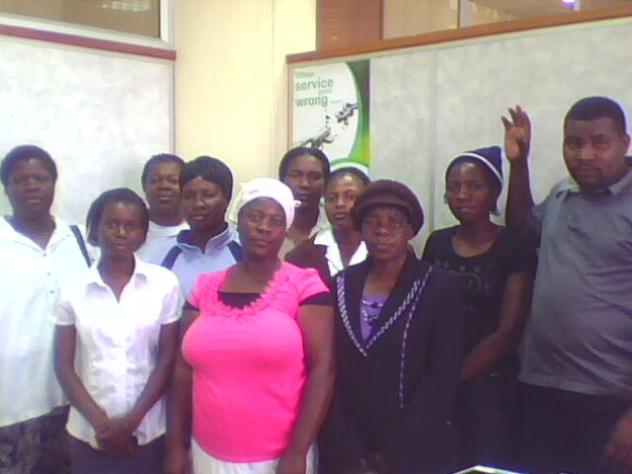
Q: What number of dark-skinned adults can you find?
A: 10